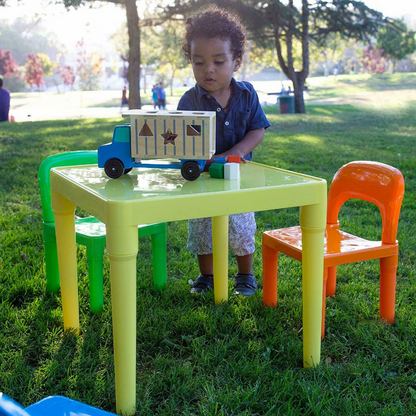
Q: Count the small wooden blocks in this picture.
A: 4